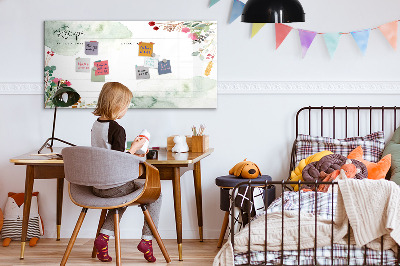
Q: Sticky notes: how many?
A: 8